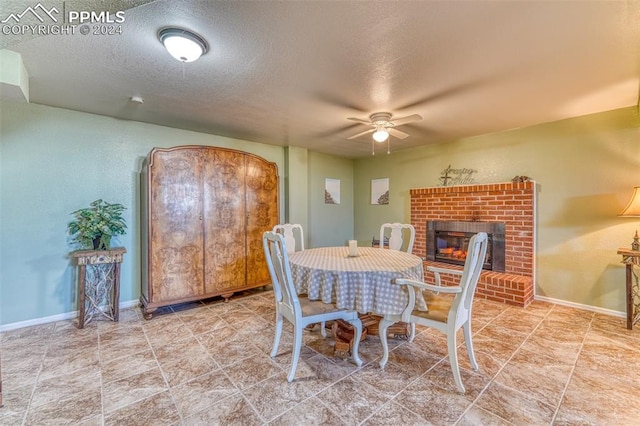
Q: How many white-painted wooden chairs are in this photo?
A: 4